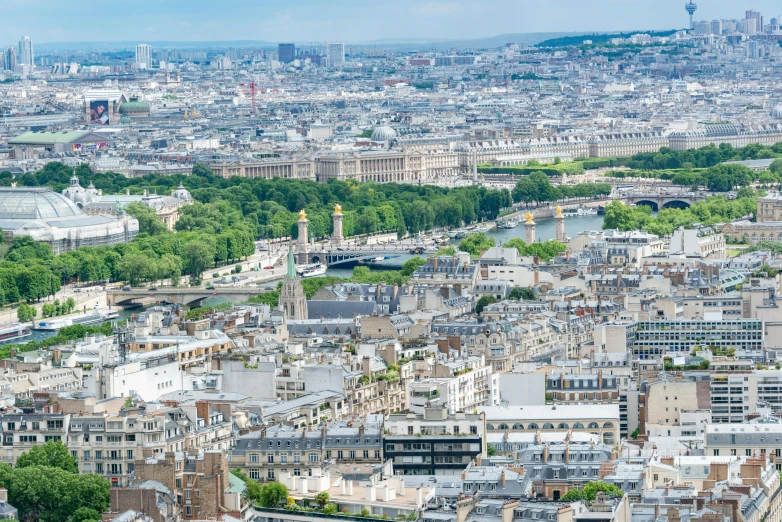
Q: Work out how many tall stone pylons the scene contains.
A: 4